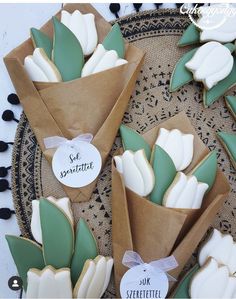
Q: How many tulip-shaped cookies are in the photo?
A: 13